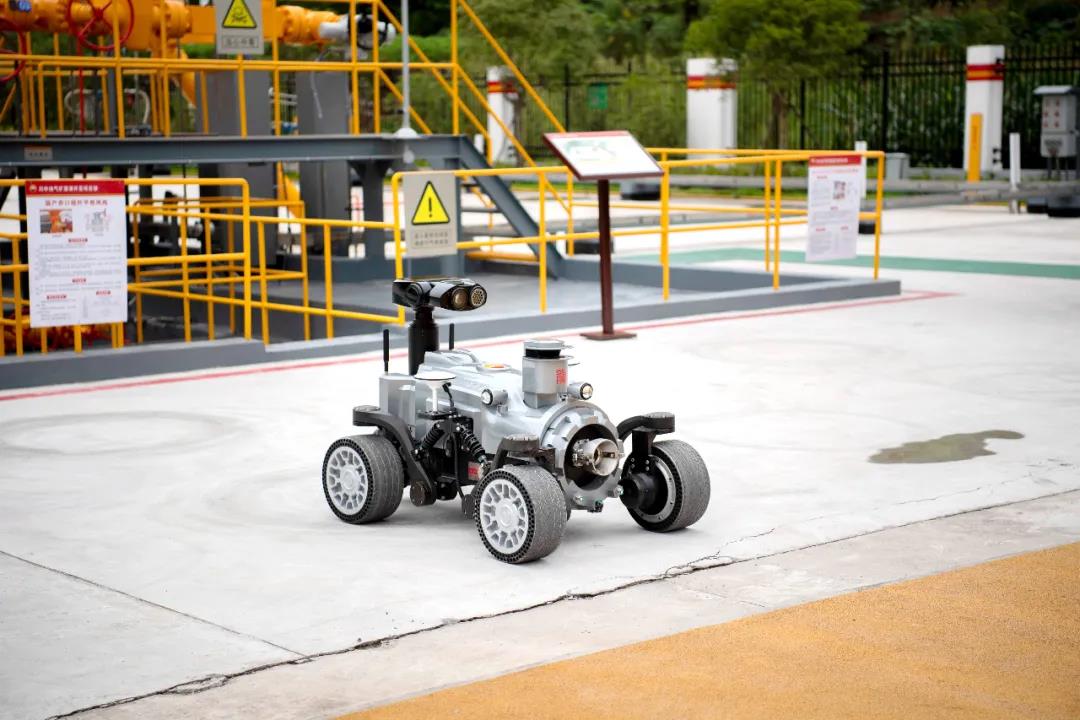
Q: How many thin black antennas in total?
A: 2